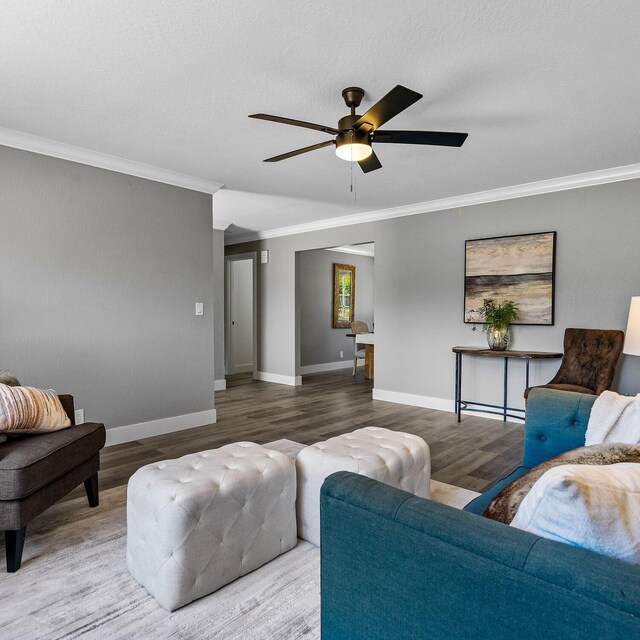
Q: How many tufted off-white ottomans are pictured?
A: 2